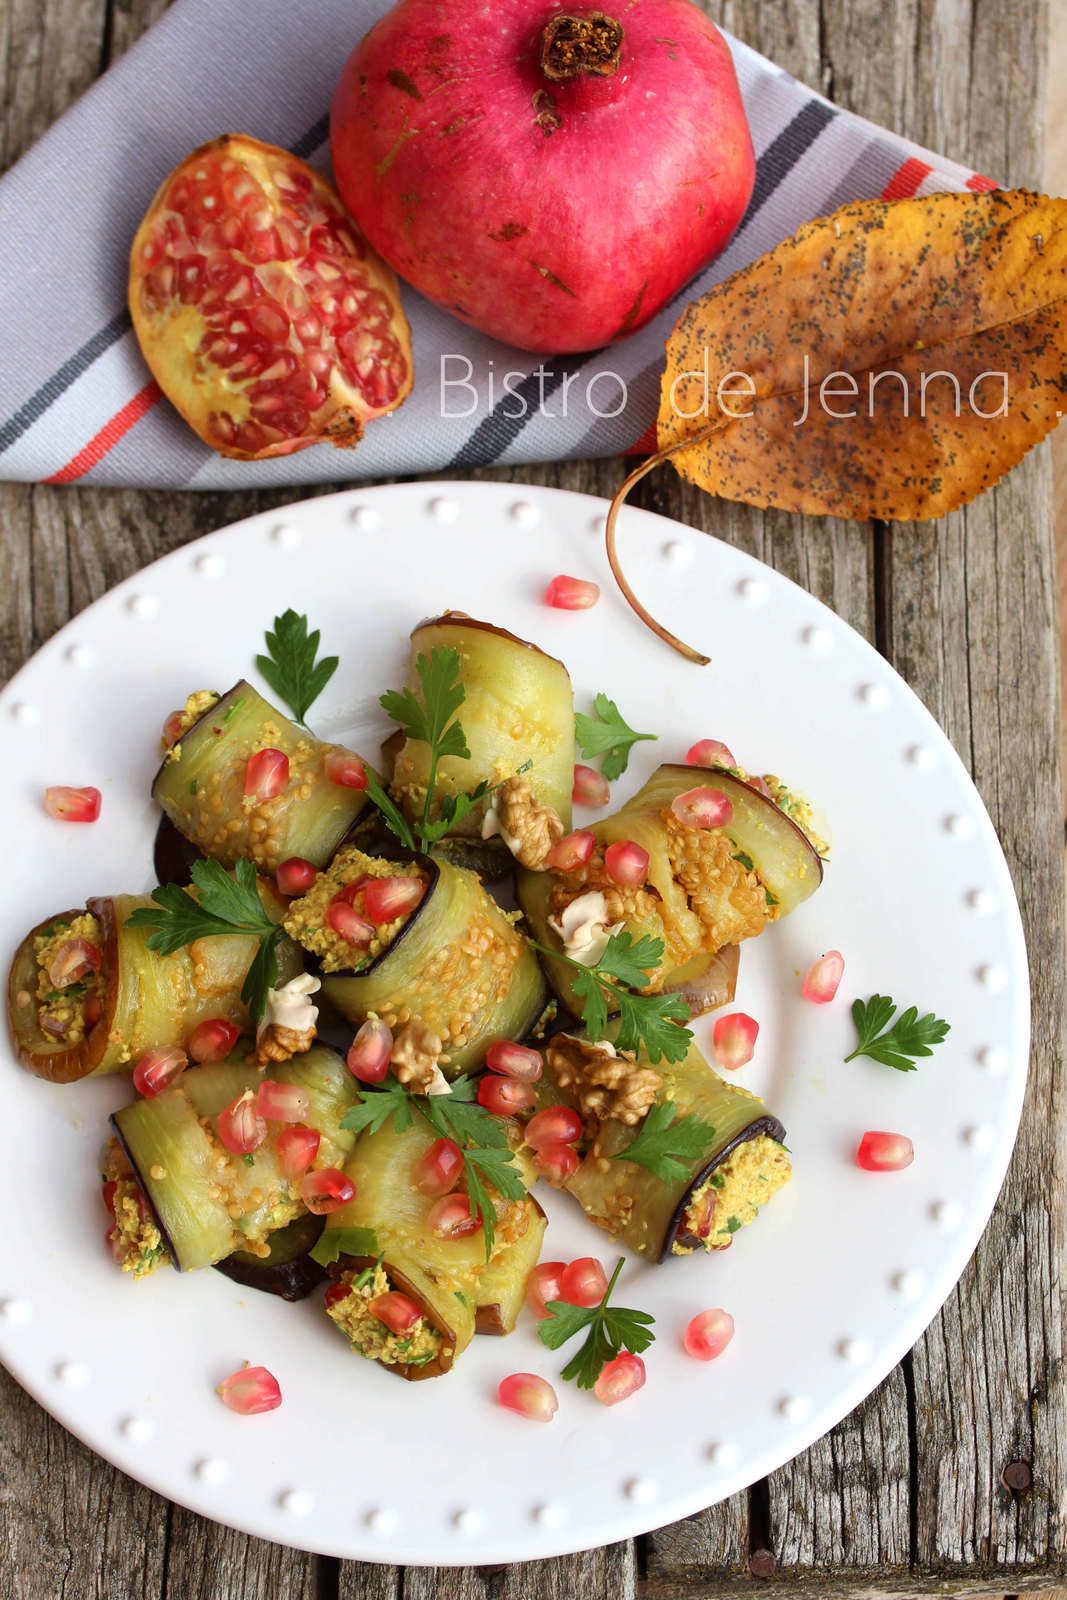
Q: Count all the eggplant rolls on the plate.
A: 8